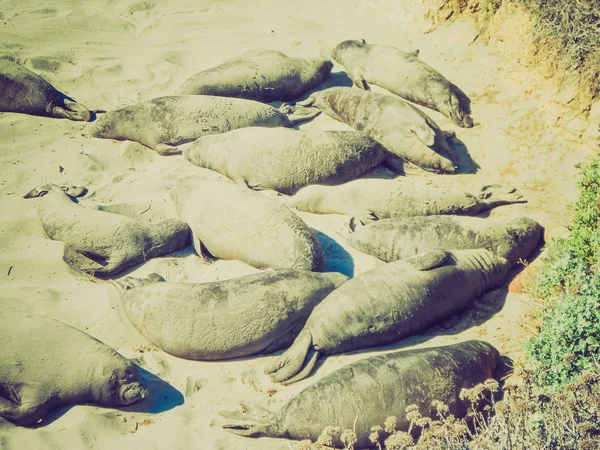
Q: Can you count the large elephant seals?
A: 14